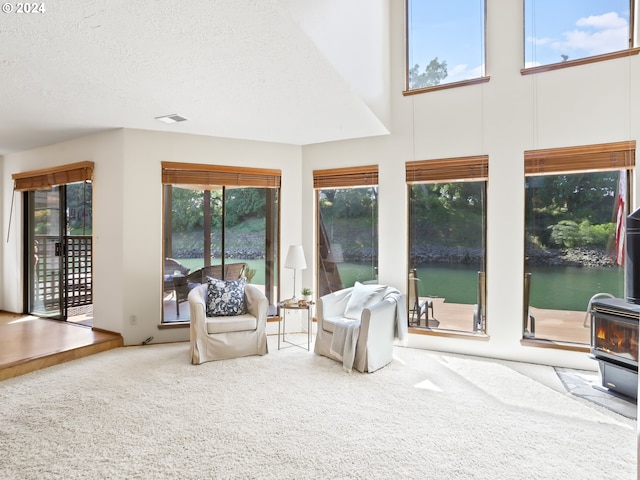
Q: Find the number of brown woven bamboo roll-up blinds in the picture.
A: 5